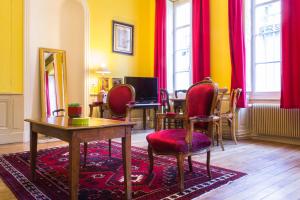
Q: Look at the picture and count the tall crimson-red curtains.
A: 4